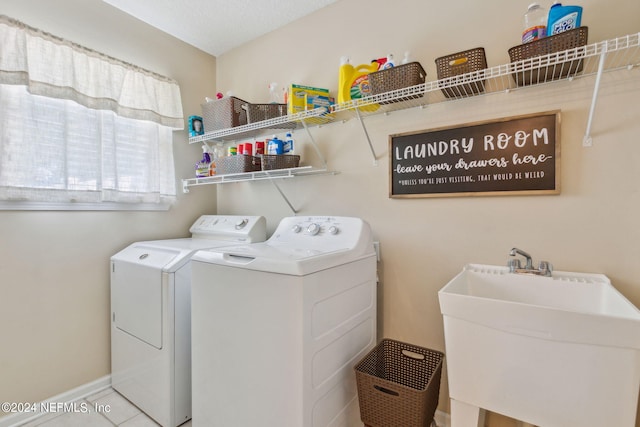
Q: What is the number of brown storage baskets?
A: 8